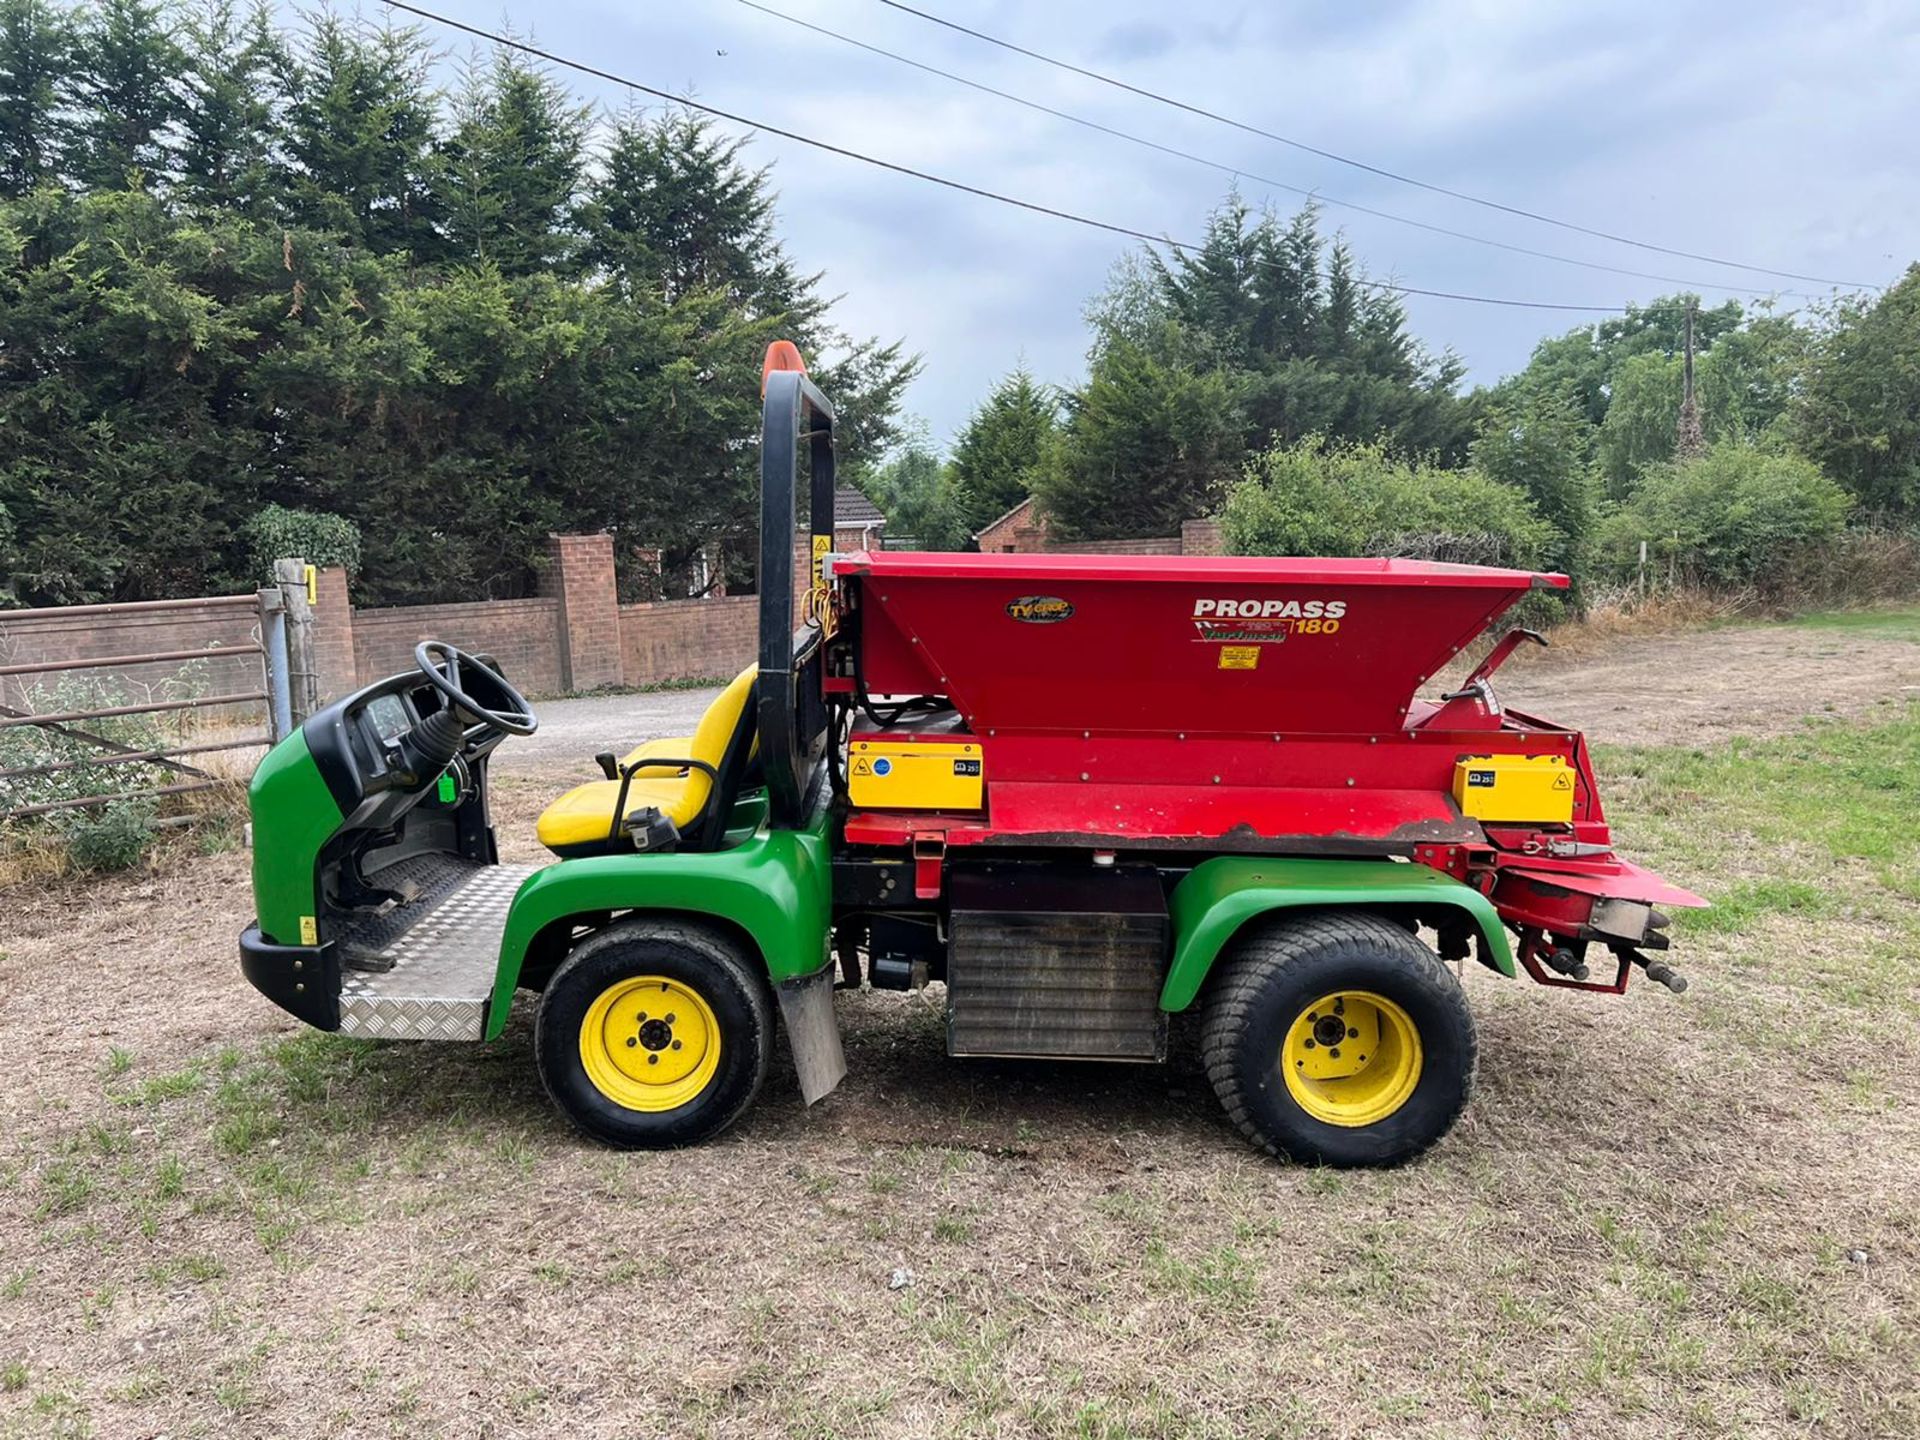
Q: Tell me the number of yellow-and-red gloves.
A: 0